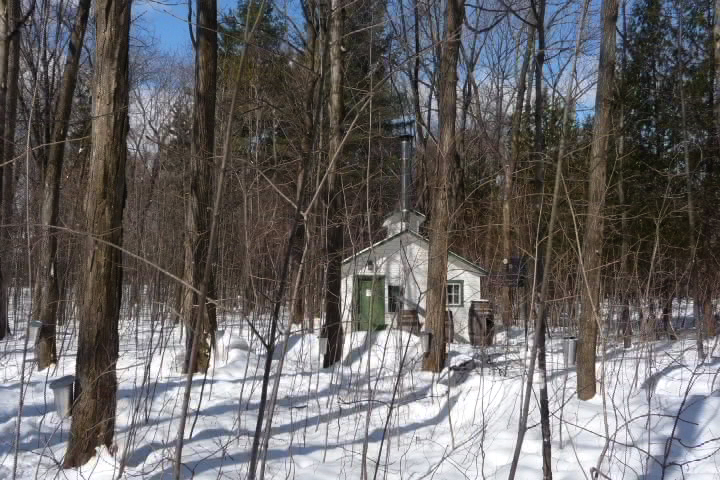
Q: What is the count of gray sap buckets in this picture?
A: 5